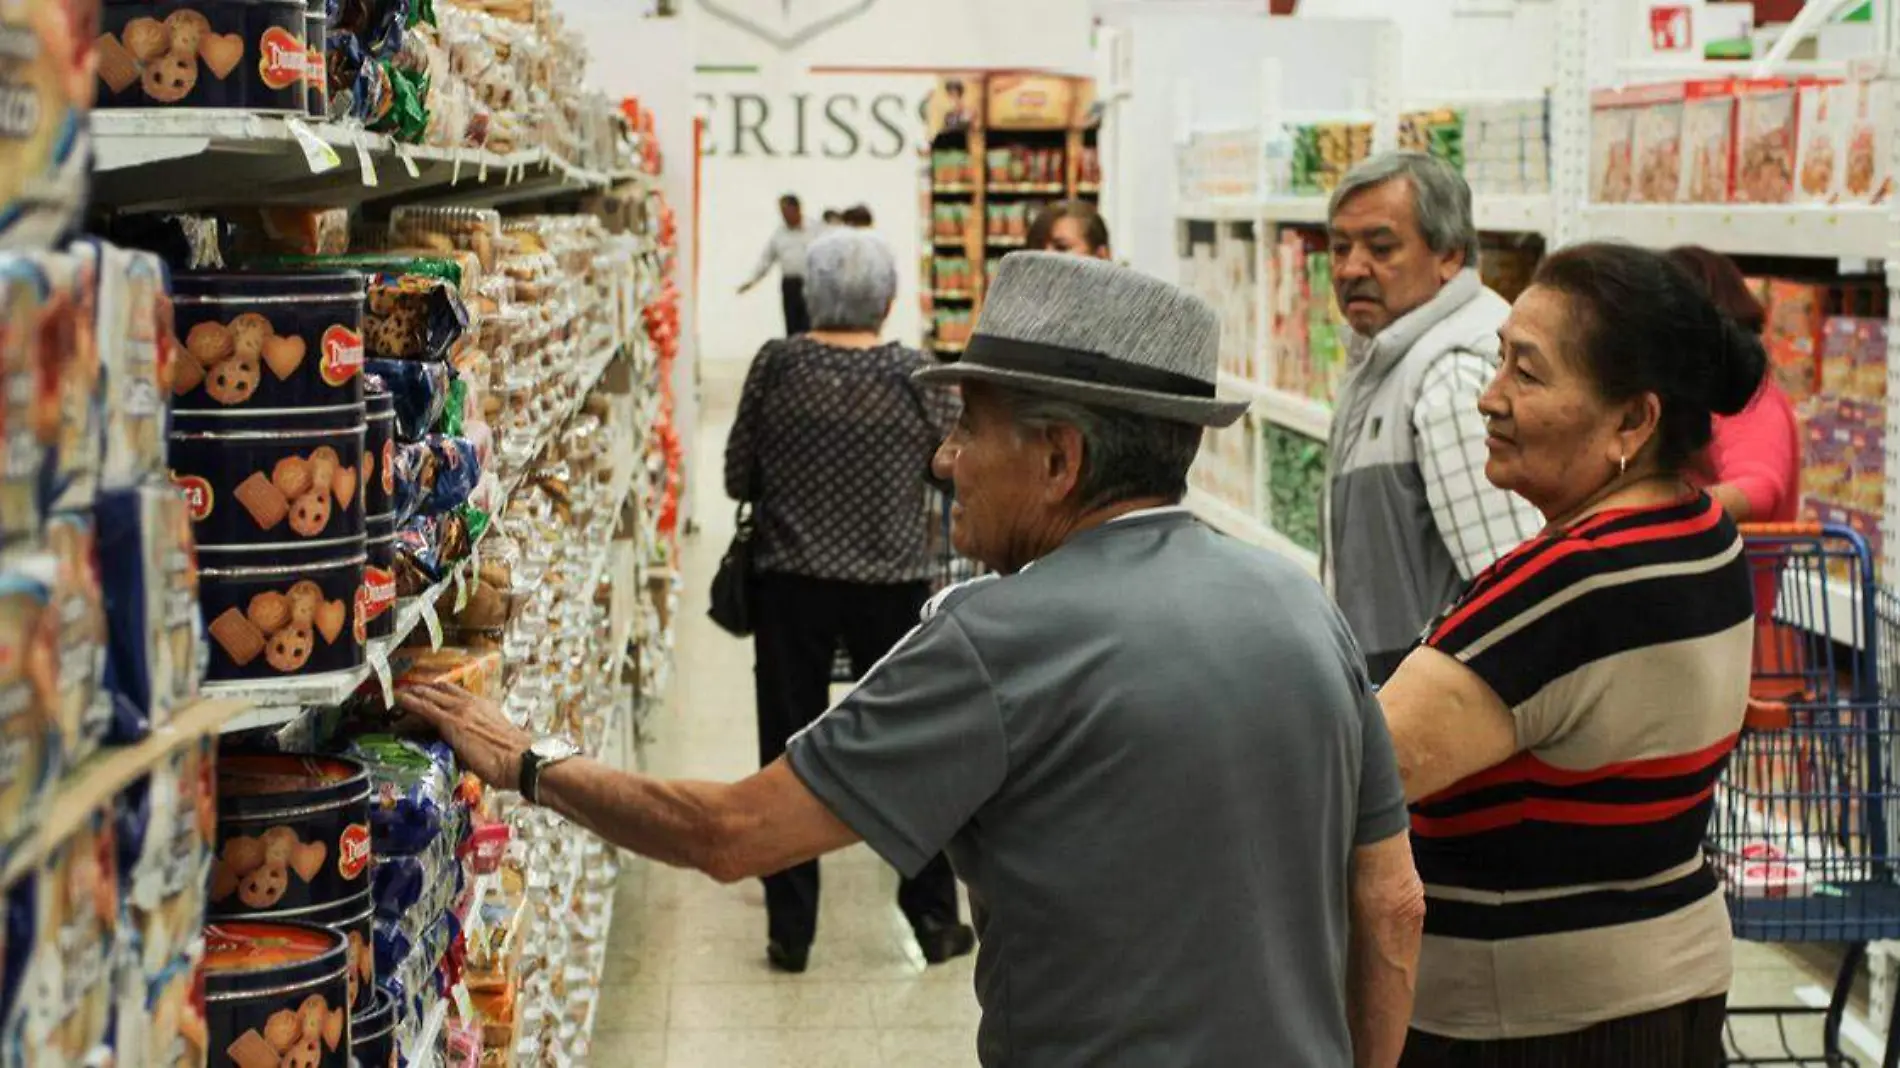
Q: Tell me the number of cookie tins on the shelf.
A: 11